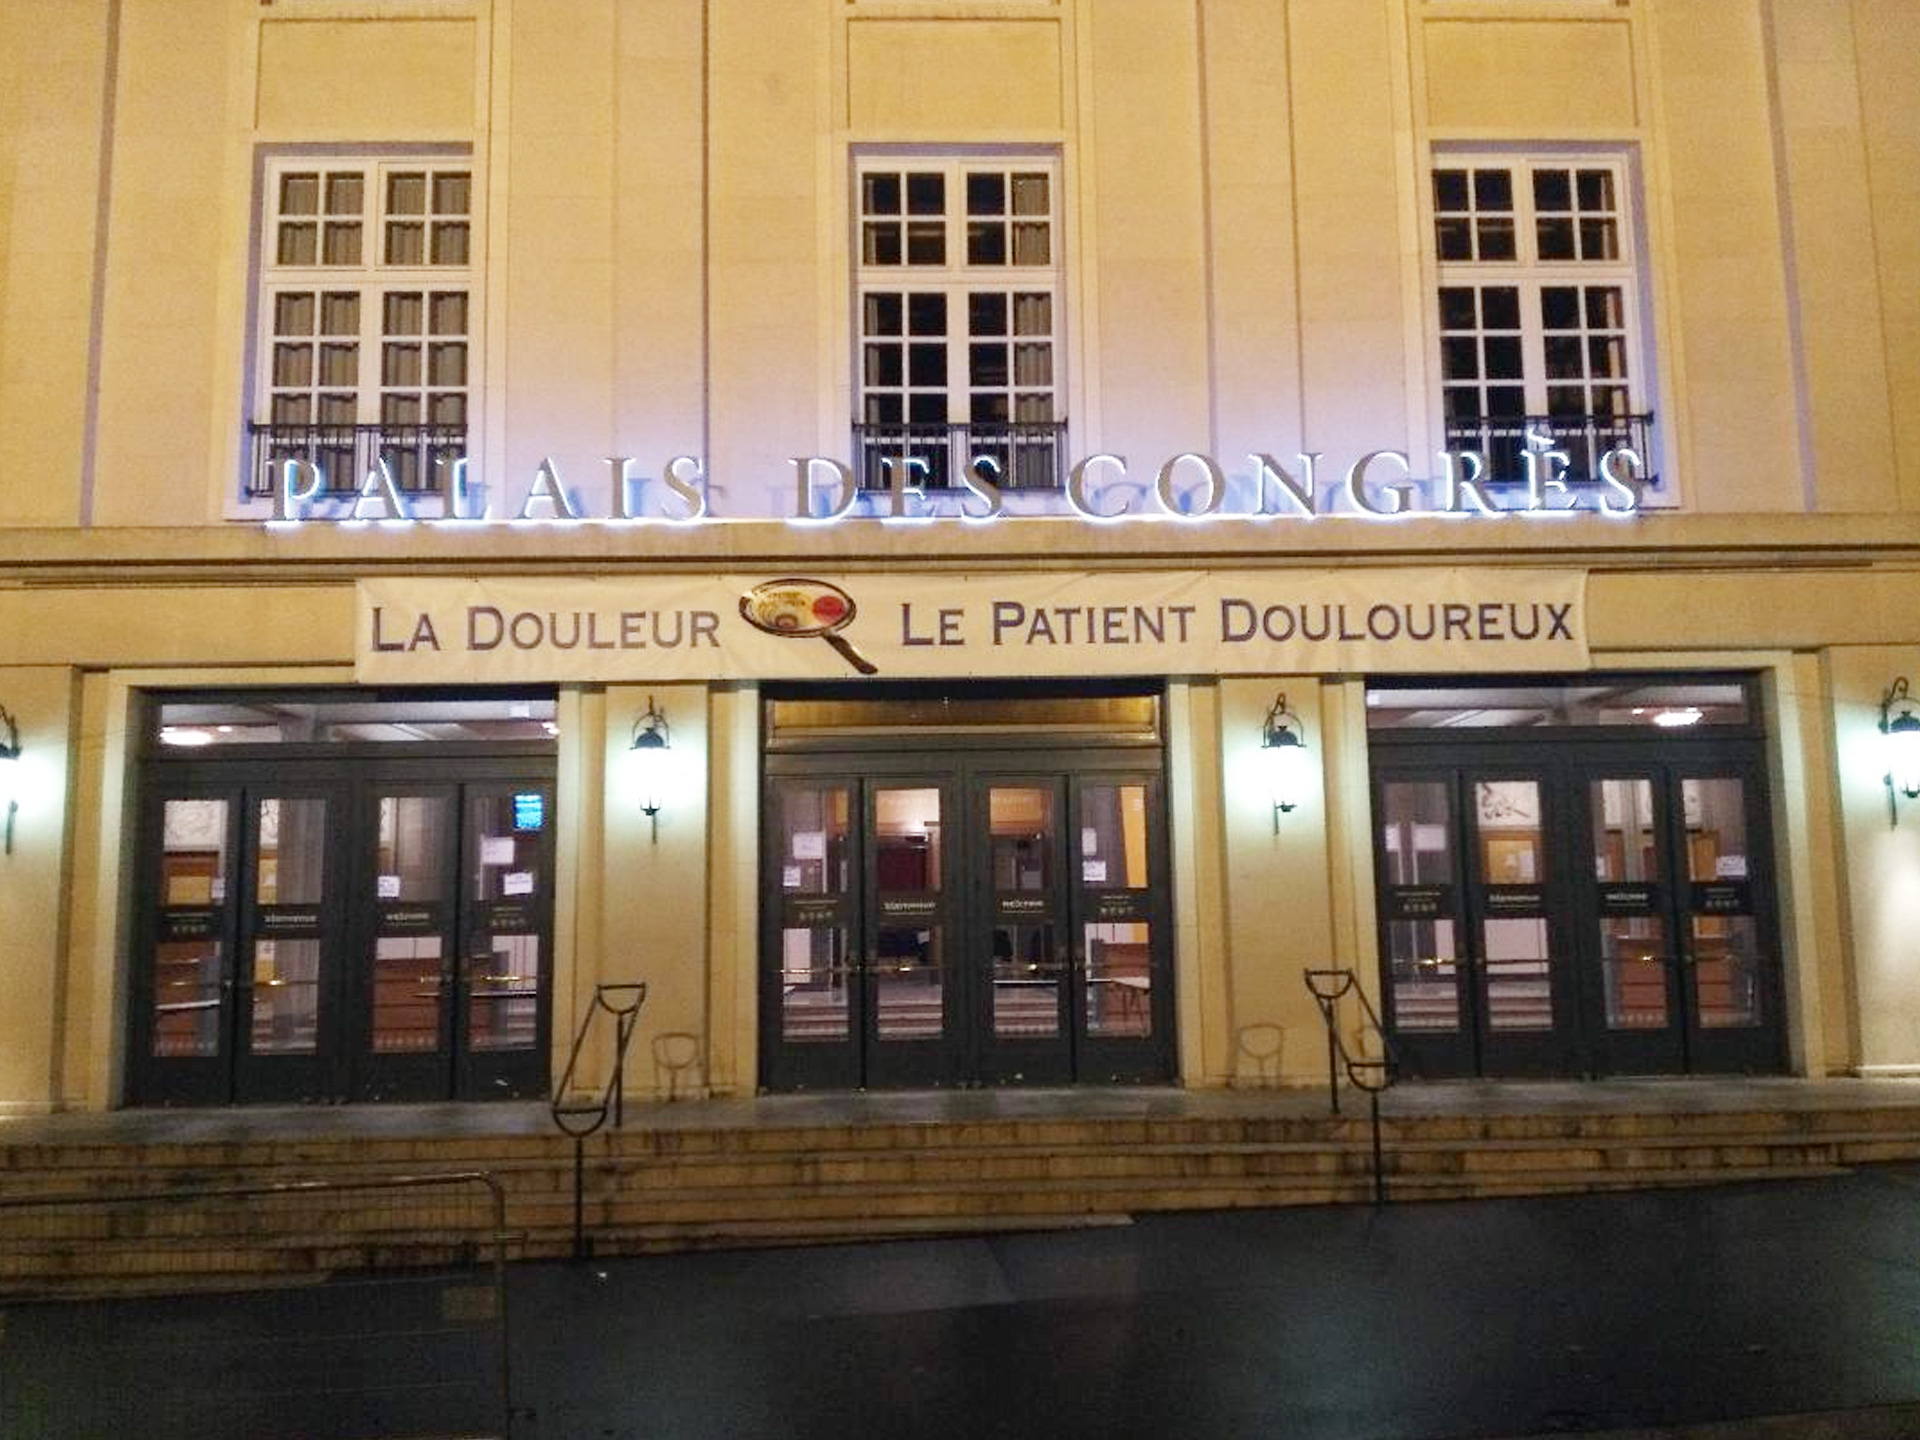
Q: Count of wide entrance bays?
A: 3